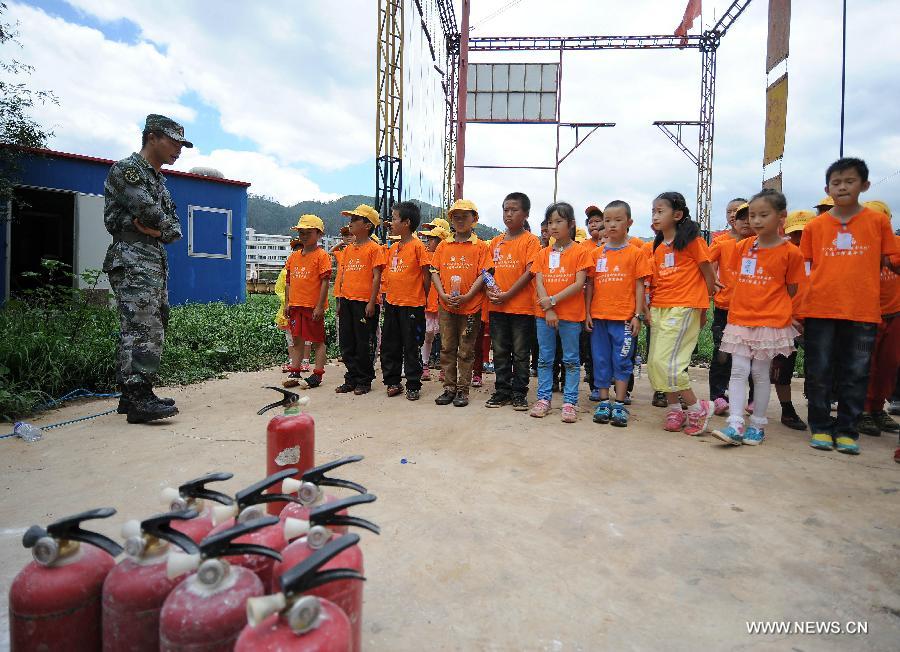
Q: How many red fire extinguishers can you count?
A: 9